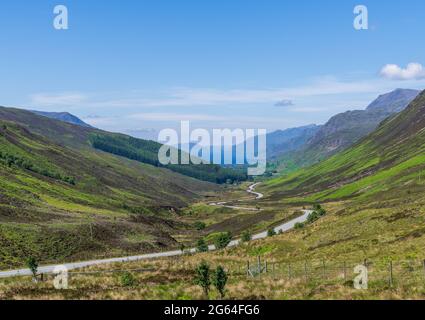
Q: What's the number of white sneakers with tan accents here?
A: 0